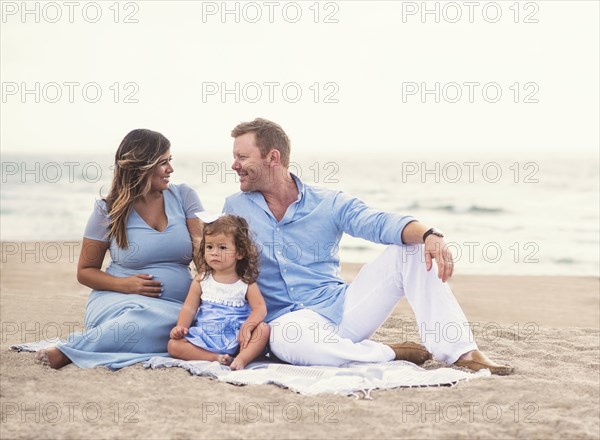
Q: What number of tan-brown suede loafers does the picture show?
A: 2